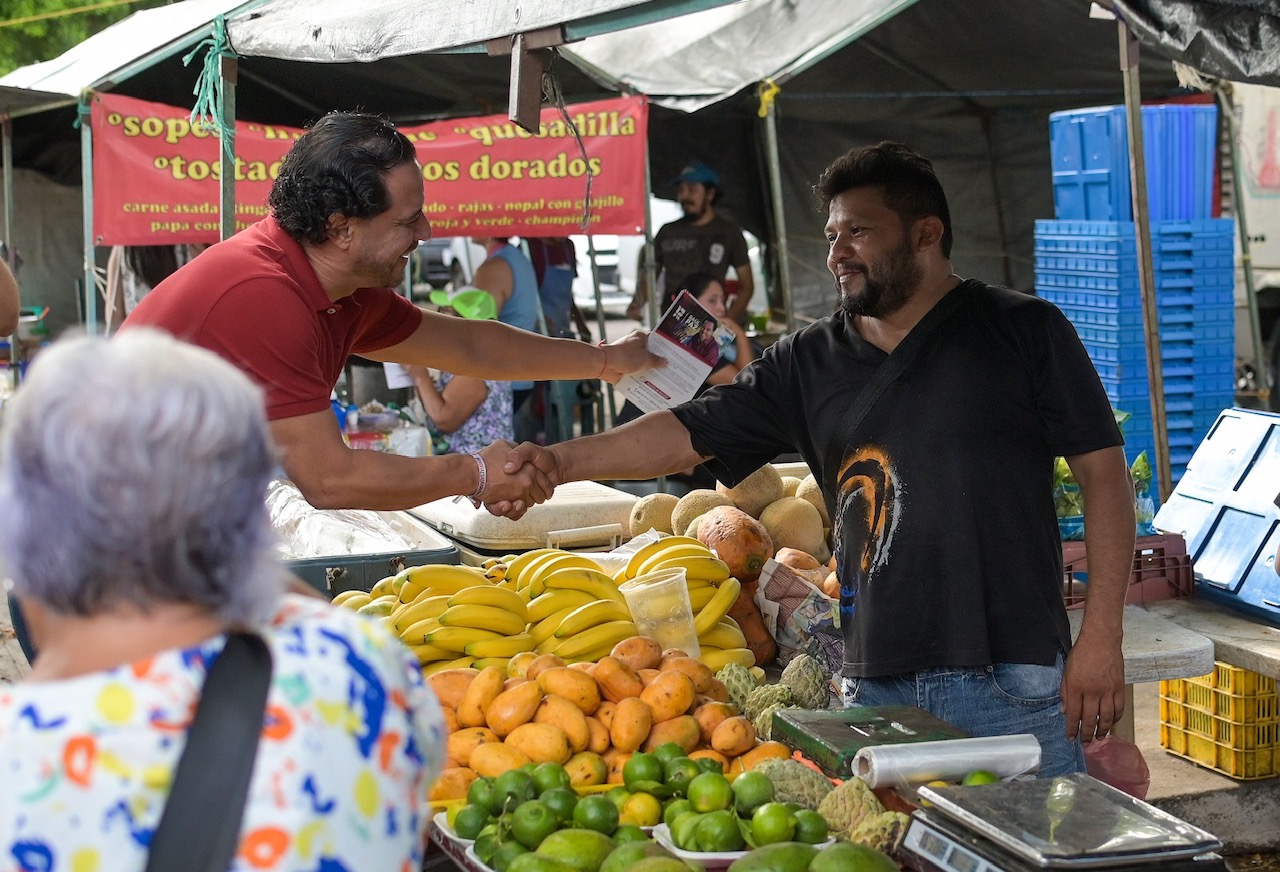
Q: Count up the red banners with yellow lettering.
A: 1